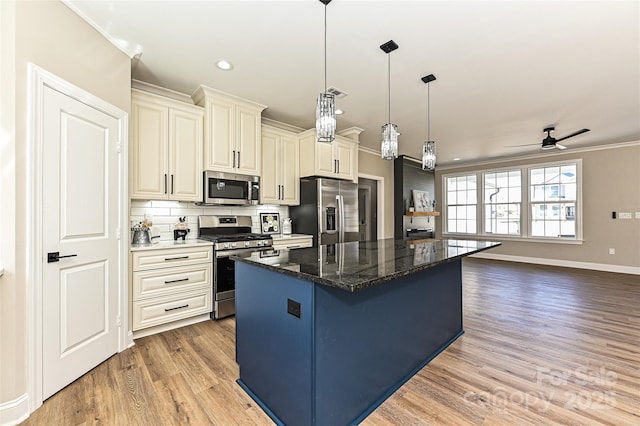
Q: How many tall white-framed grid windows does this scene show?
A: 3